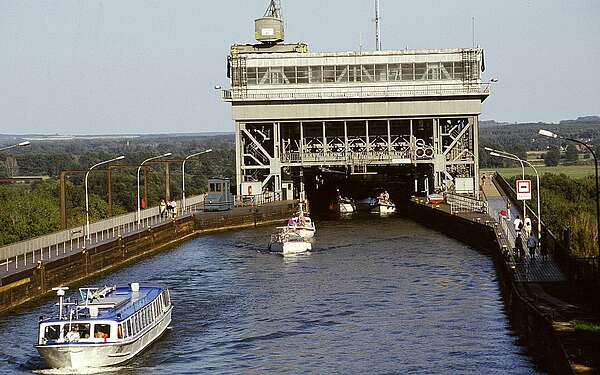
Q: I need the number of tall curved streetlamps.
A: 7